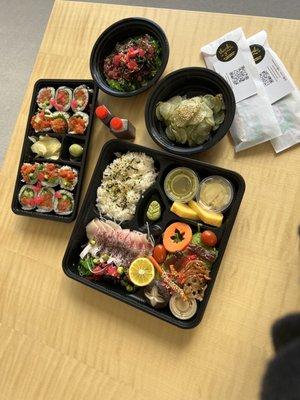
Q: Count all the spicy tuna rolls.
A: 12